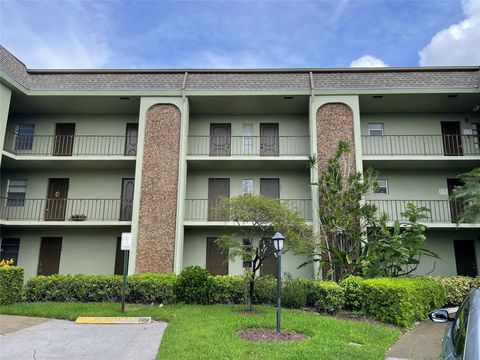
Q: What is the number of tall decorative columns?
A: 2